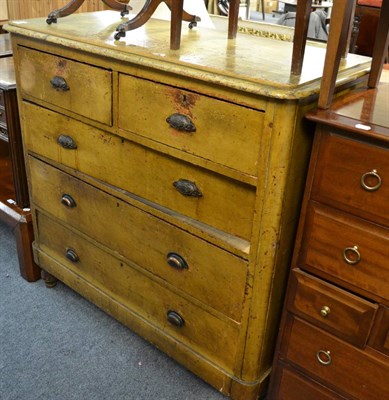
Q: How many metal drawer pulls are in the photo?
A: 12